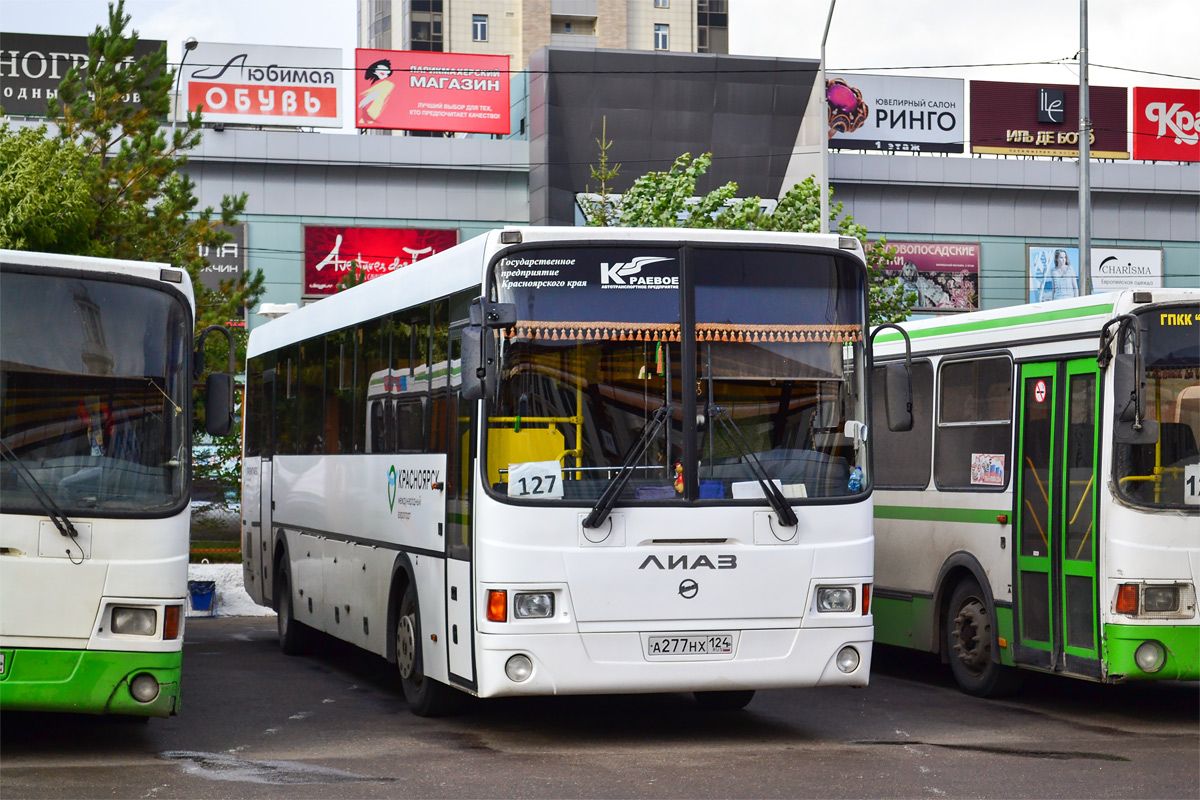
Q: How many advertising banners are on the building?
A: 10